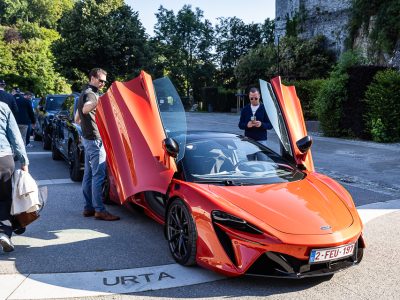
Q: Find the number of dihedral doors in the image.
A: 2